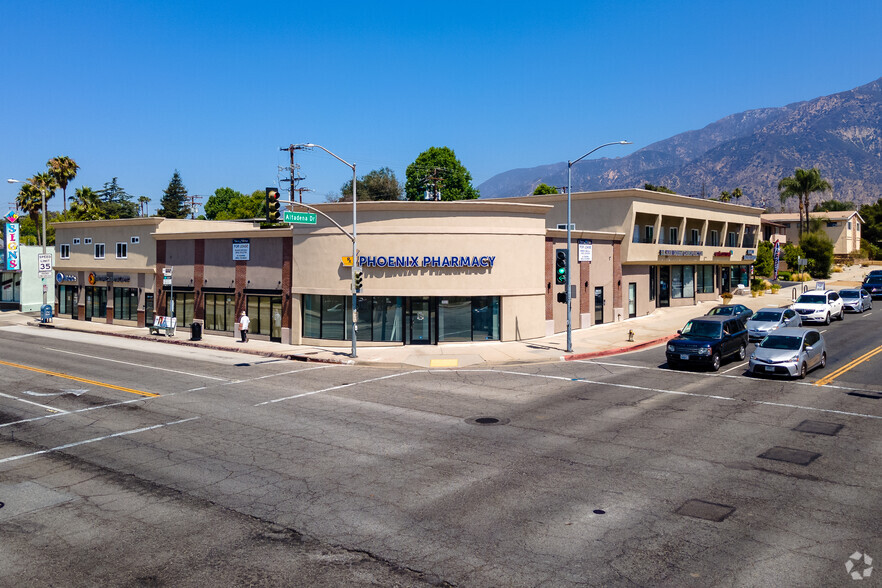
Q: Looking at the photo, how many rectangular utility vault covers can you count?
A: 3